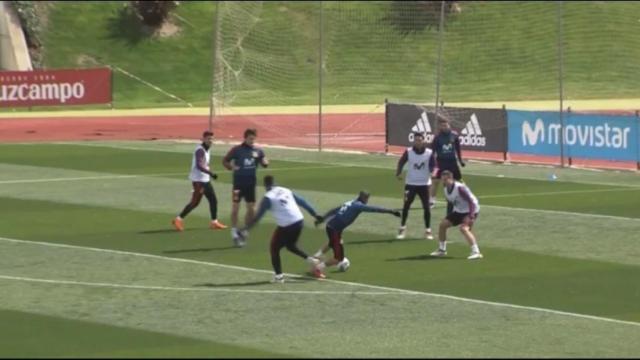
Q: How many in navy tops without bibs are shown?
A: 3